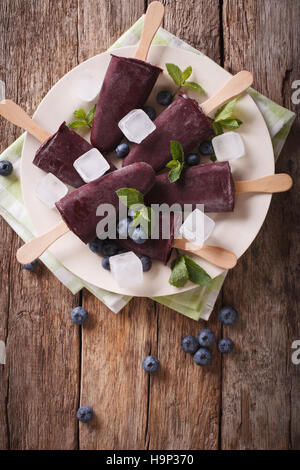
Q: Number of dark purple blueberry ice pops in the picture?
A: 6